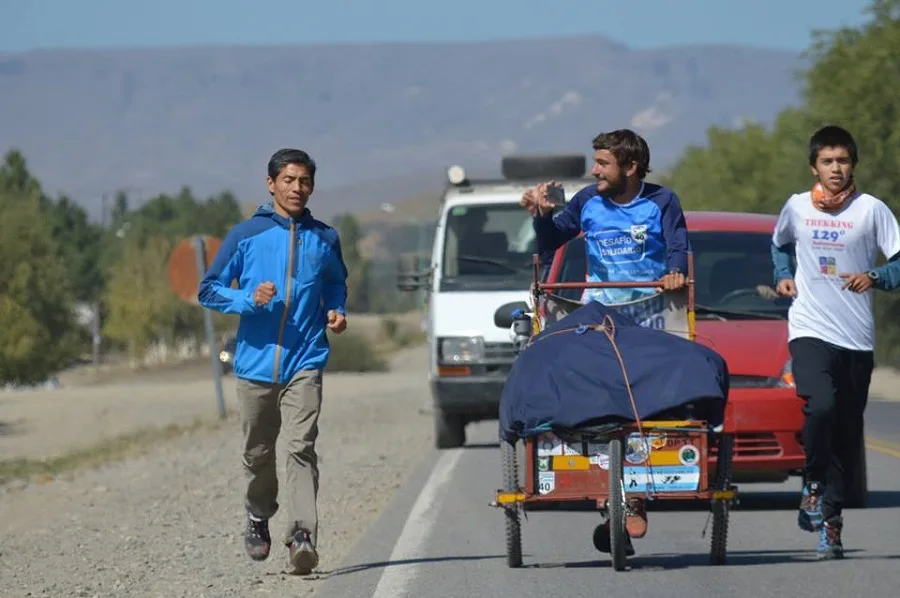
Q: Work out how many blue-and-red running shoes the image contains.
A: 2